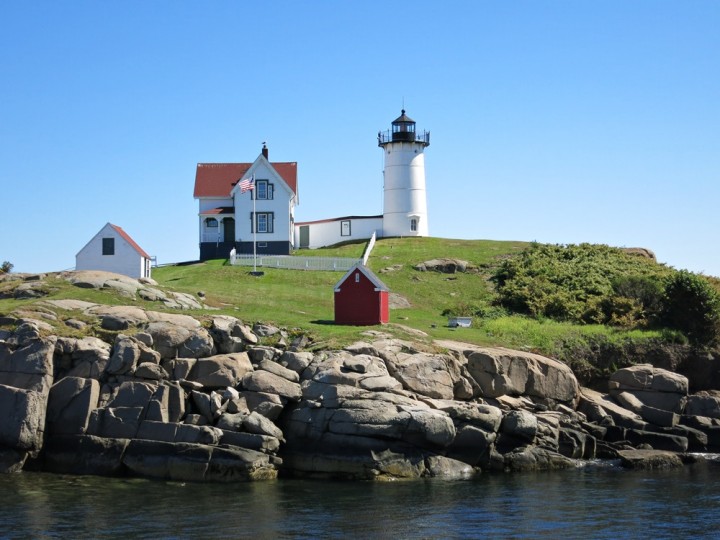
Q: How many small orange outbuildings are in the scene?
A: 0